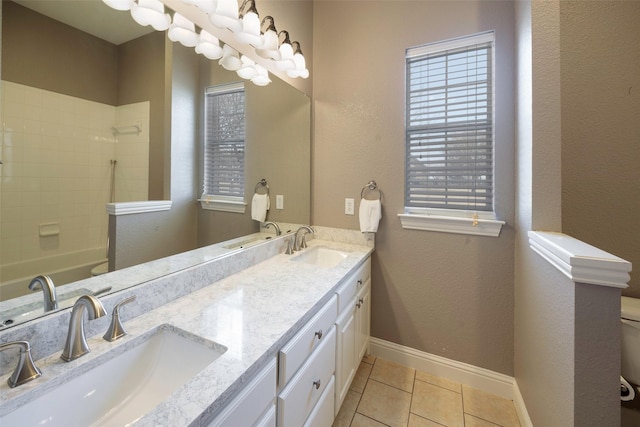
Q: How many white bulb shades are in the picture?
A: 13